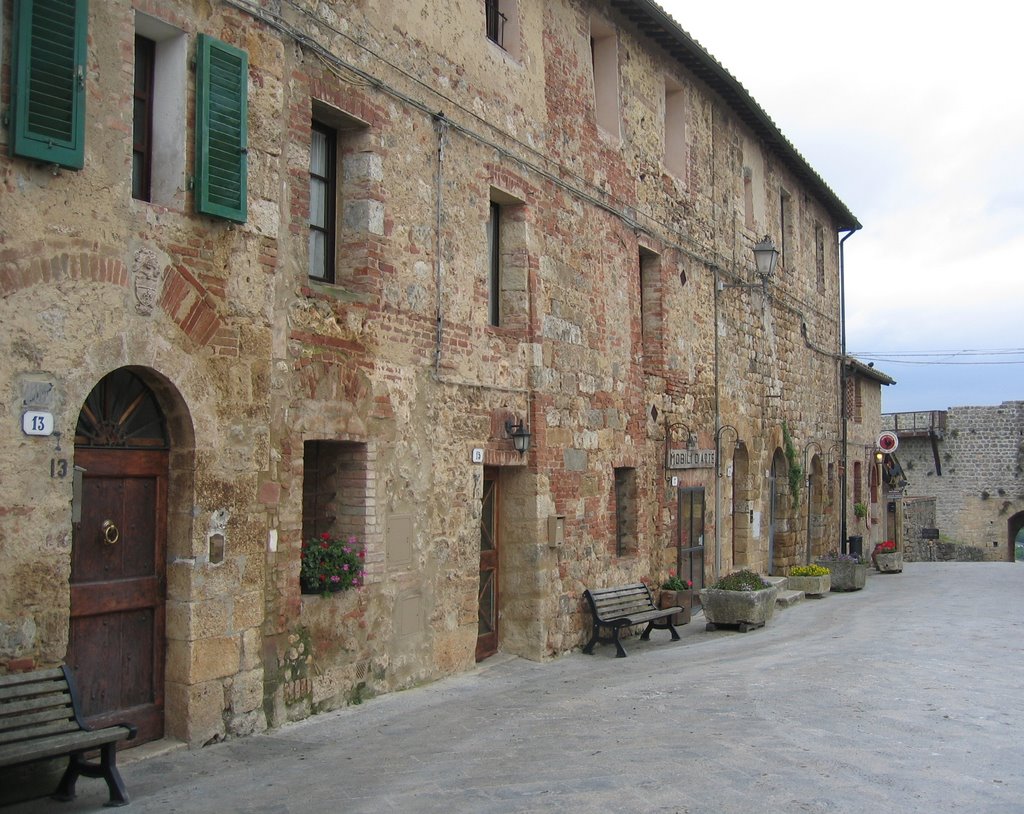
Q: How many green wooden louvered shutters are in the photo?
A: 2